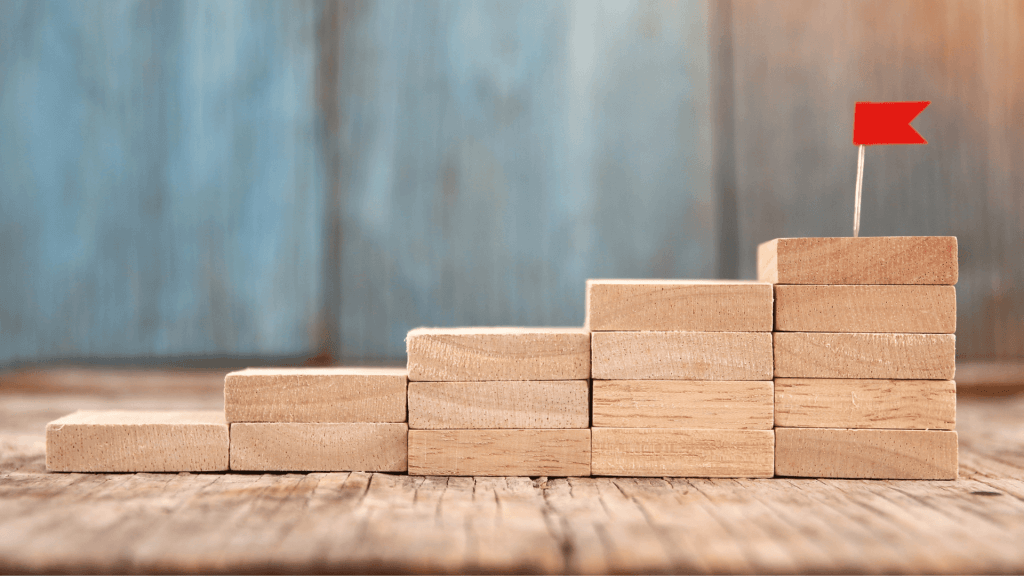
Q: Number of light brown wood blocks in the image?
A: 15